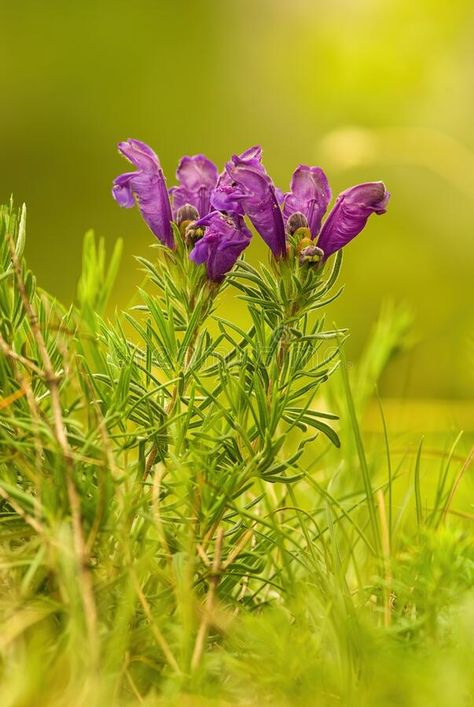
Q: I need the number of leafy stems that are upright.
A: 2